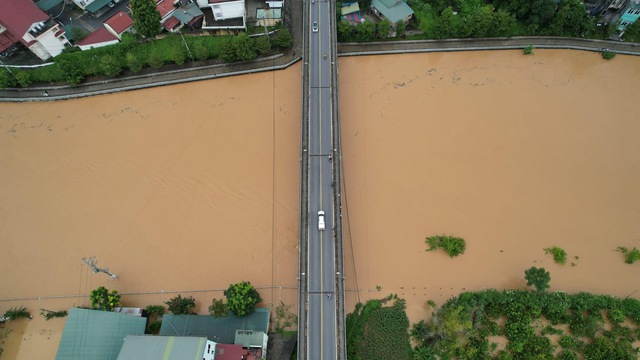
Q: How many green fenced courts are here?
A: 0